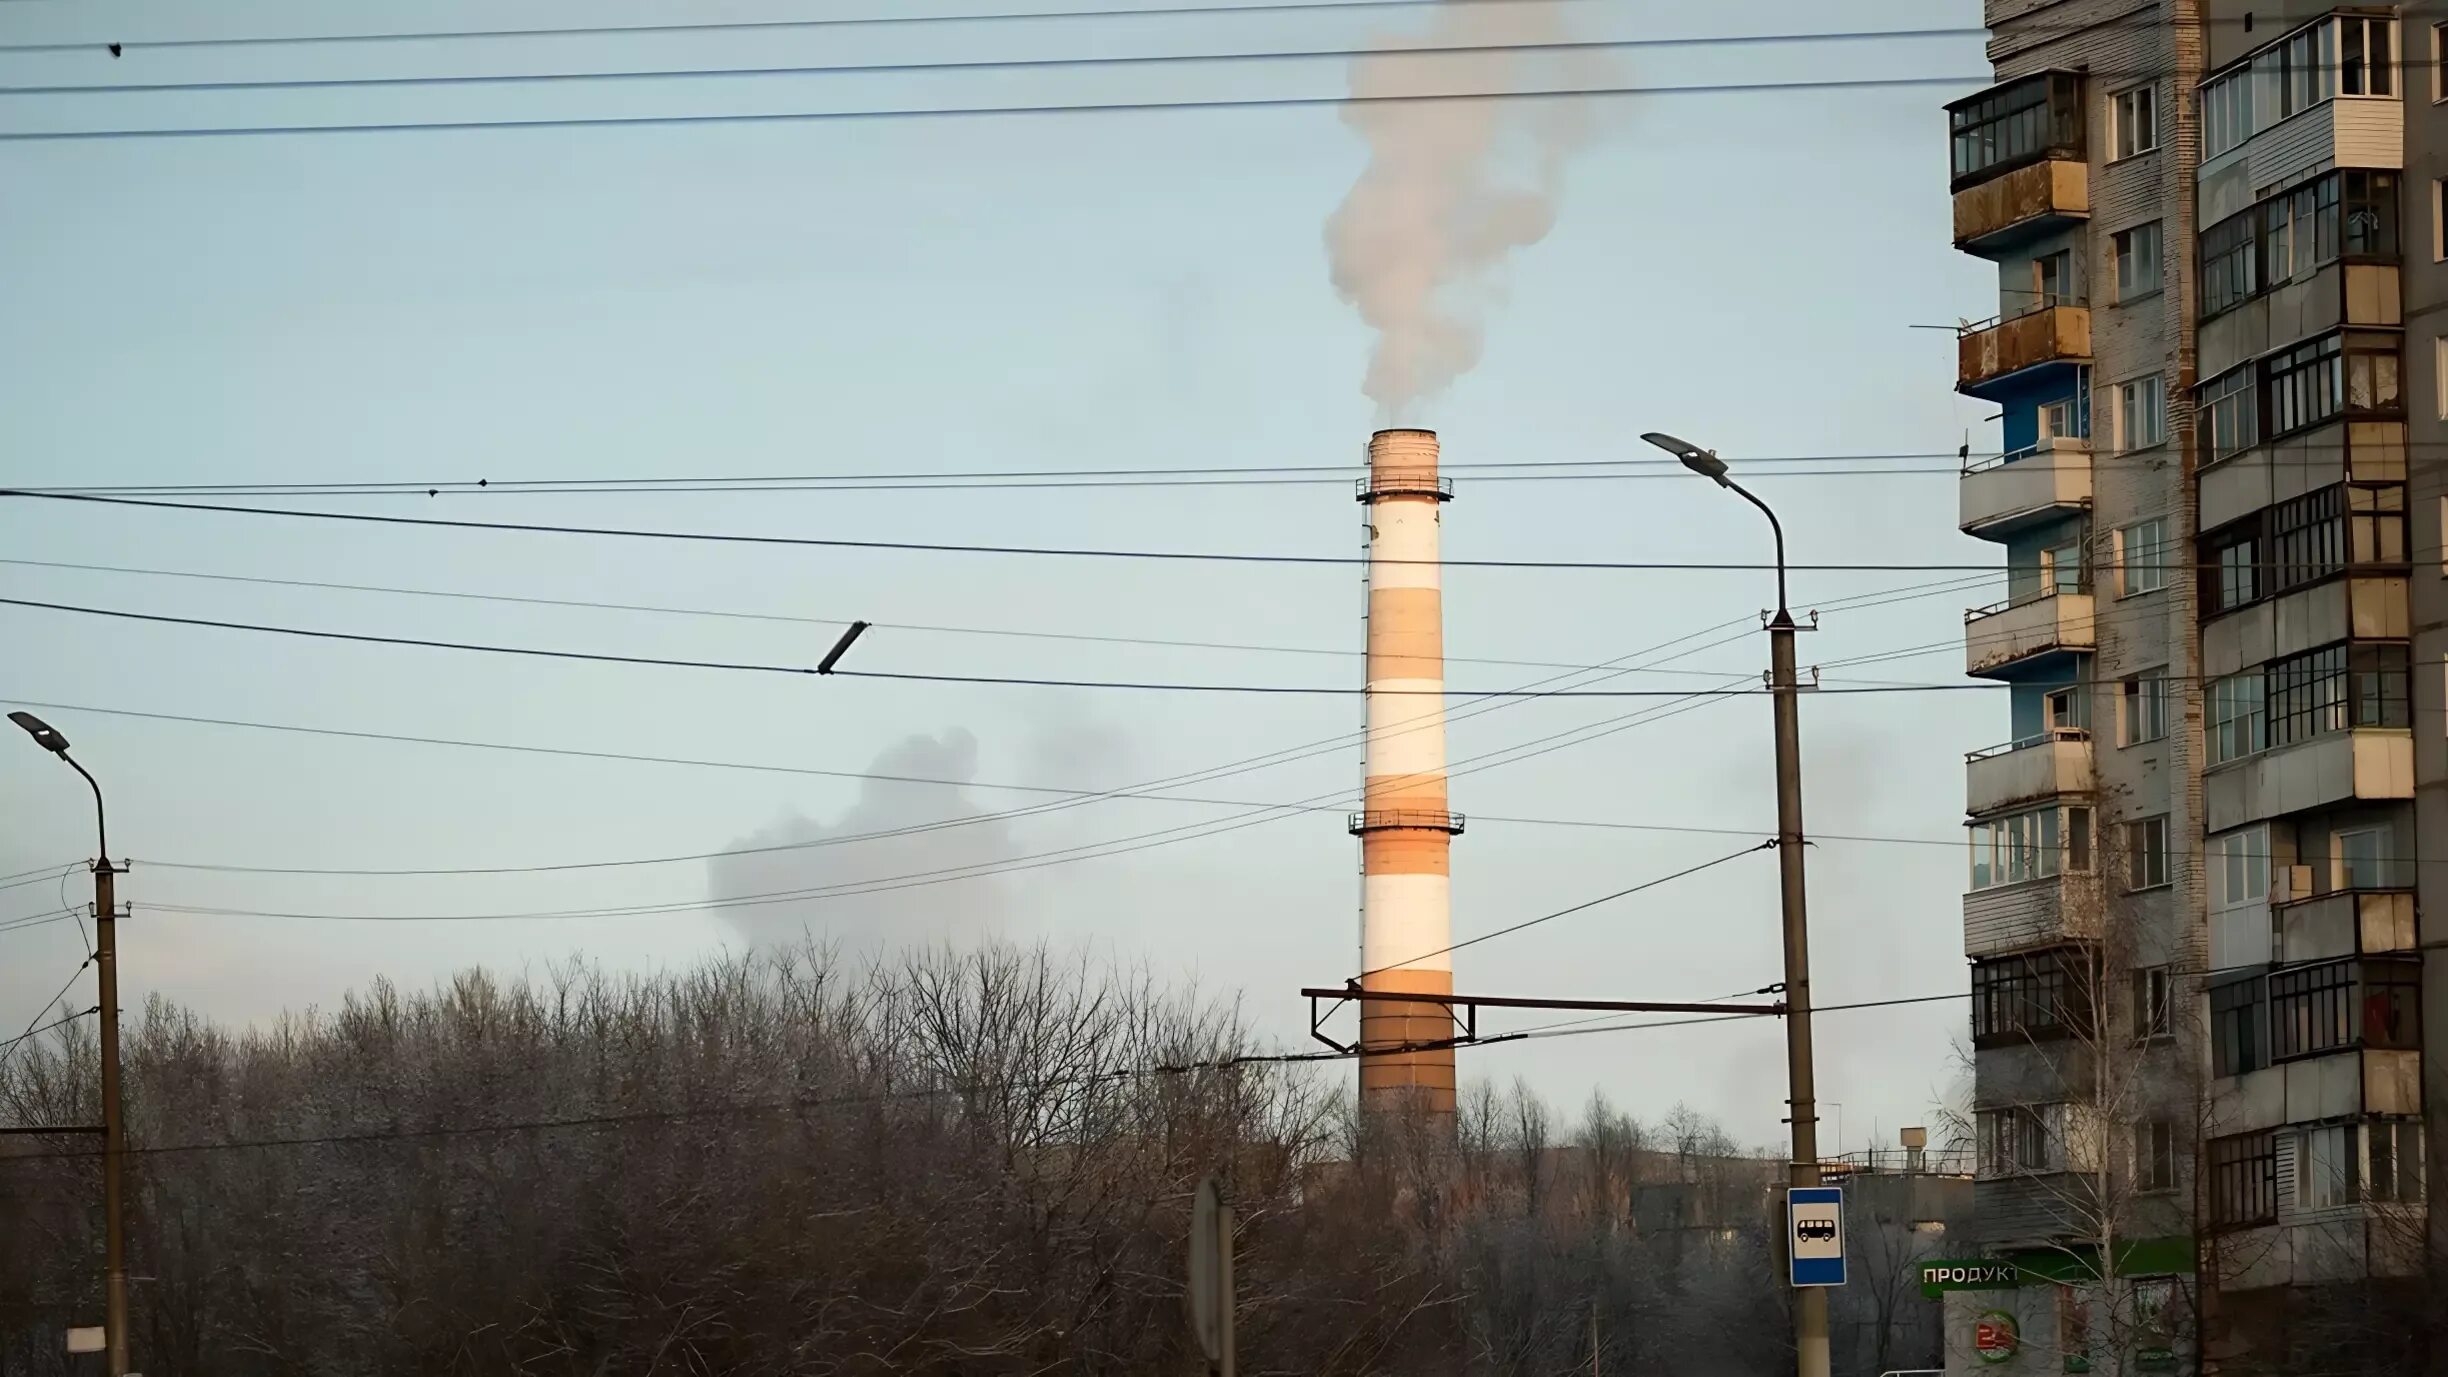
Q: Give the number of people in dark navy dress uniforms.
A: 0